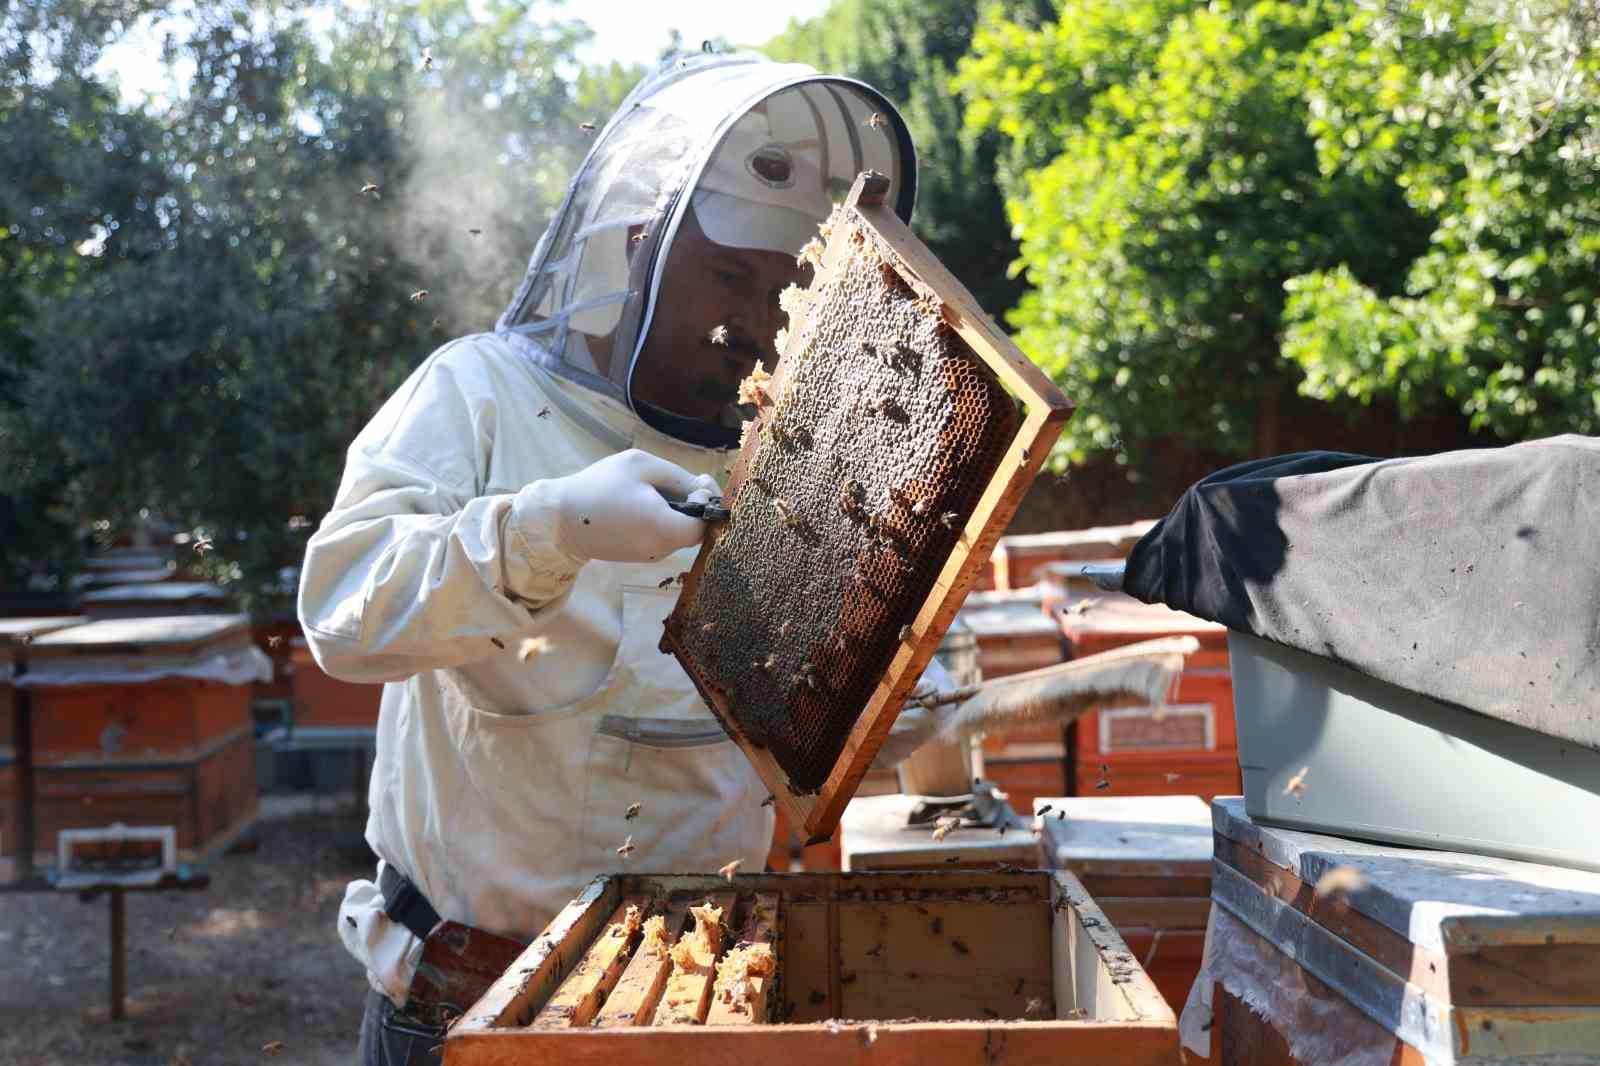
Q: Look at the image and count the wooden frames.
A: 5